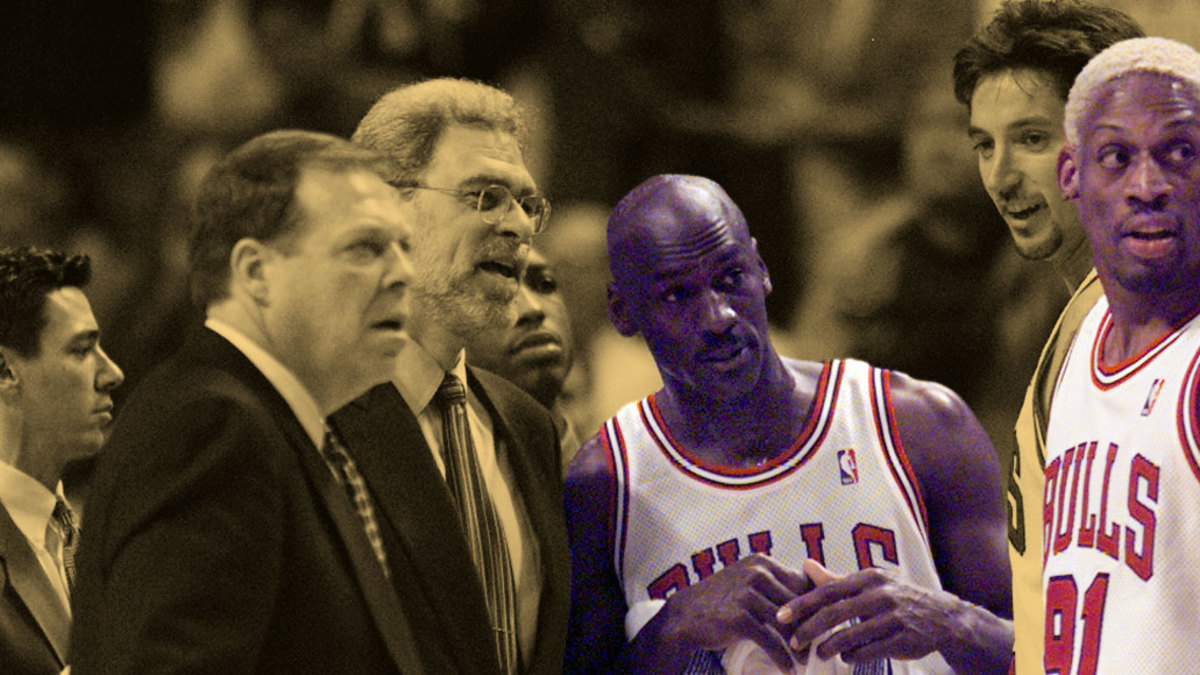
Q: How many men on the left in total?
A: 4